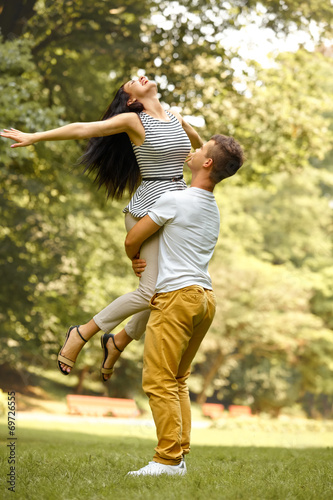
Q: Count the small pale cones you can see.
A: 0